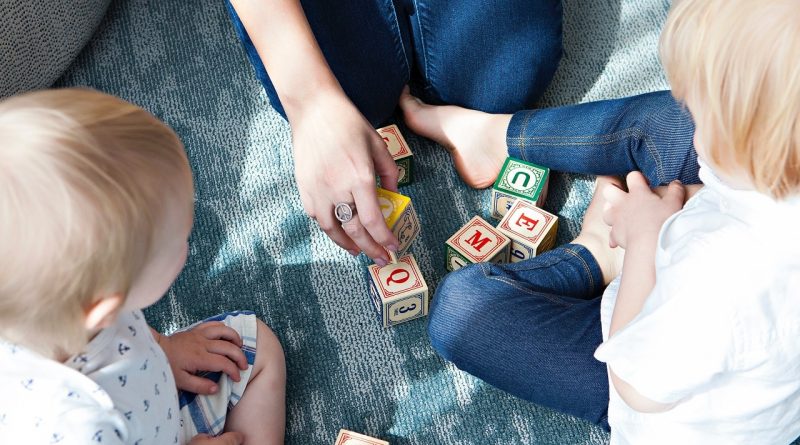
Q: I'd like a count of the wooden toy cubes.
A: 7